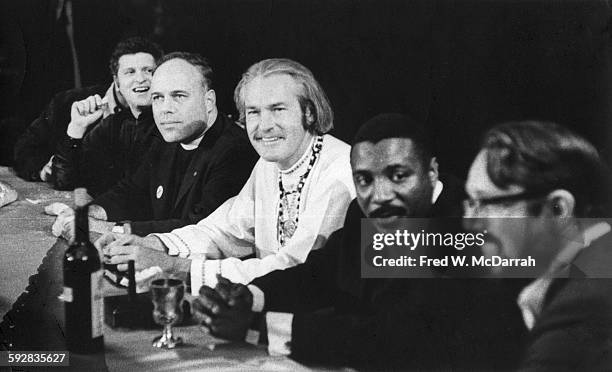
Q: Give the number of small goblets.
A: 1